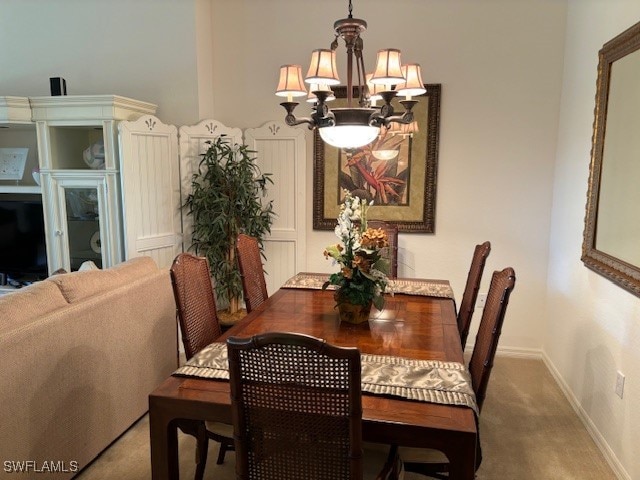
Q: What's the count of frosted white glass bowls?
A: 1